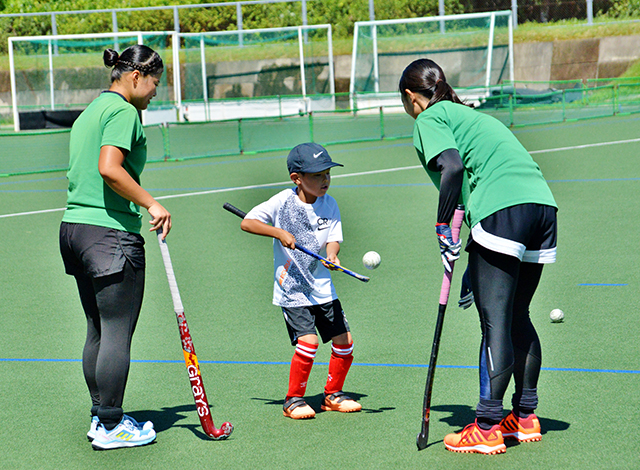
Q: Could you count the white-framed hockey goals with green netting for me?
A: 3